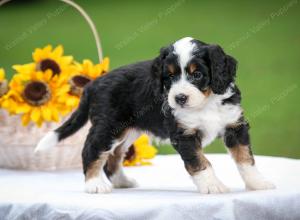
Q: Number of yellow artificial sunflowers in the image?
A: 5